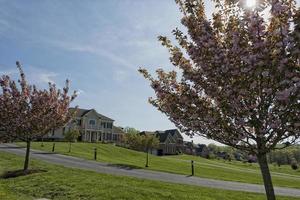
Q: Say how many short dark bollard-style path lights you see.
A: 3